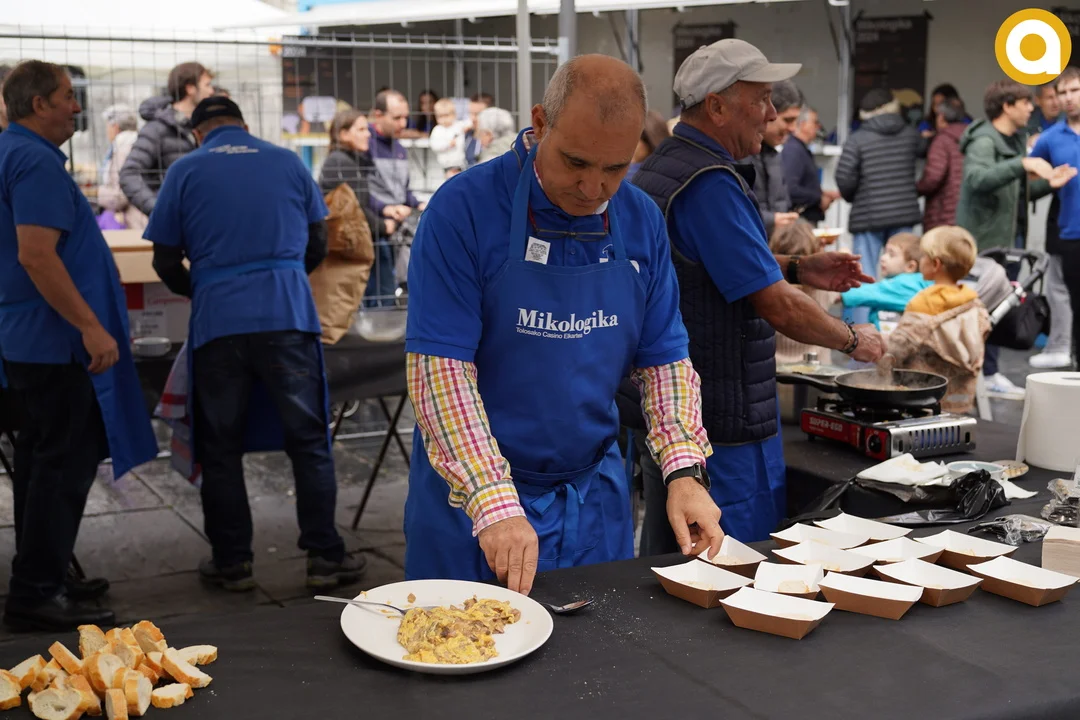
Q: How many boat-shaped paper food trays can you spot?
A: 12